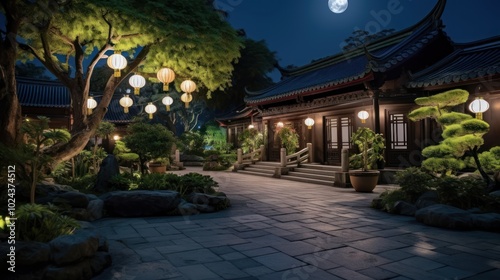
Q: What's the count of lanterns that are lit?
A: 14